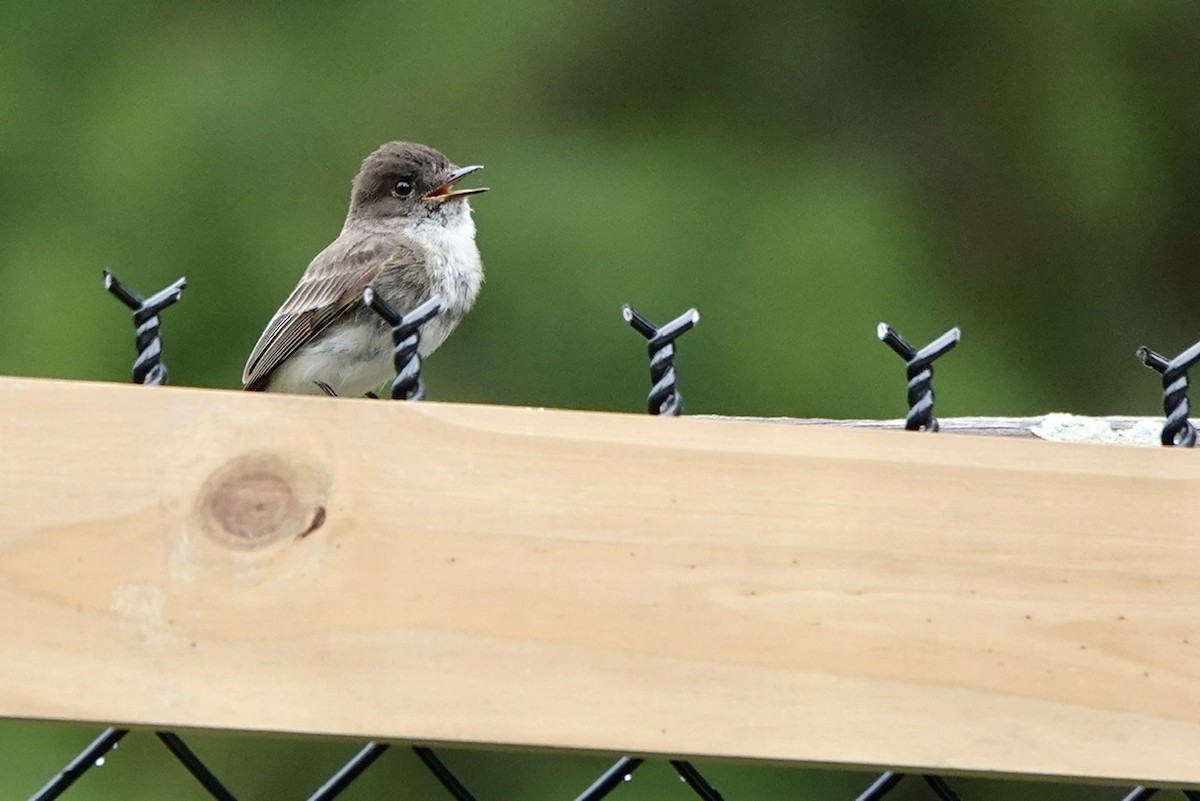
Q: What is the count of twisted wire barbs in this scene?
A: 5